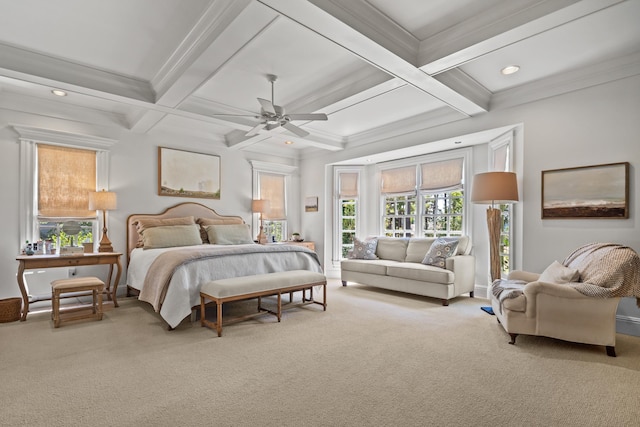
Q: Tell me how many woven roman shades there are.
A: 6